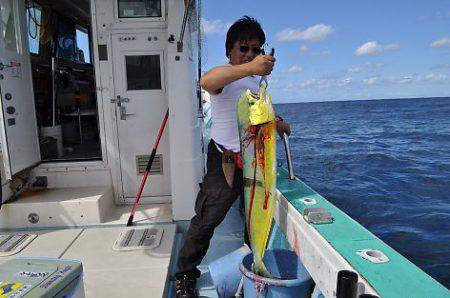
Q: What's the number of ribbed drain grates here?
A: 2